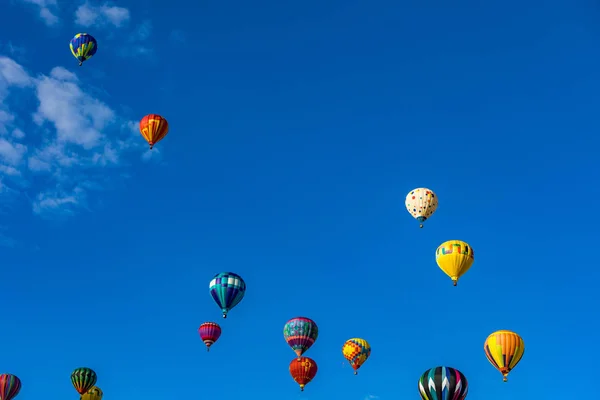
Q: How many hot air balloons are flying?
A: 14